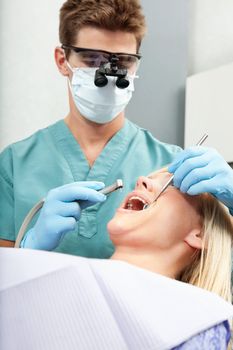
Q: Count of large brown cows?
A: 0